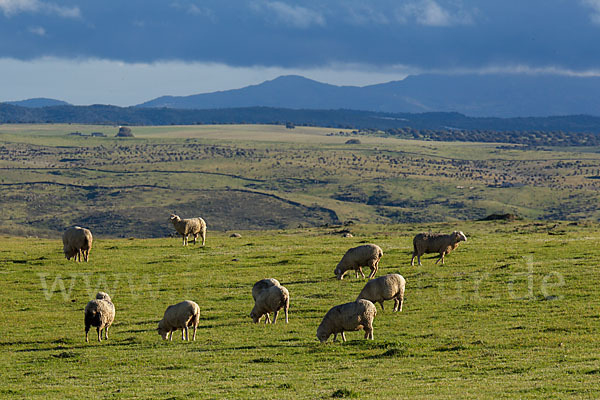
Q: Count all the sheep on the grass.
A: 10